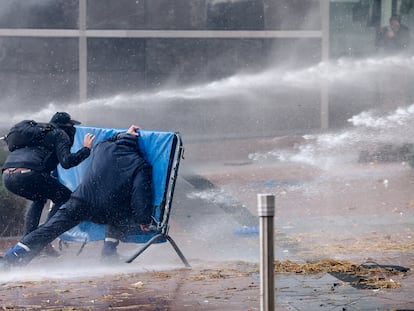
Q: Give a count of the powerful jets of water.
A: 2